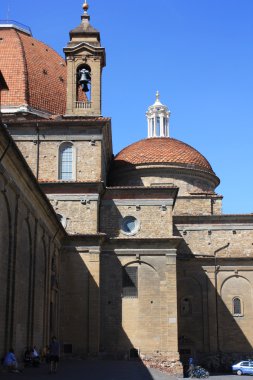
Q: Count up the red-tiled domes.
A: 2